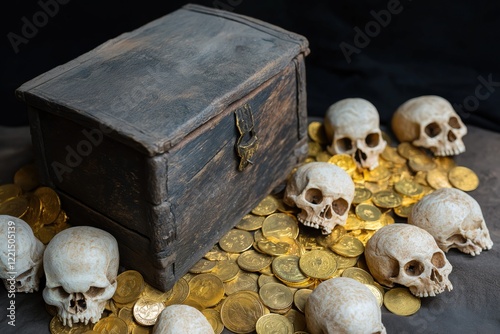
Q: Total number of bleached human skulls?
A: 9